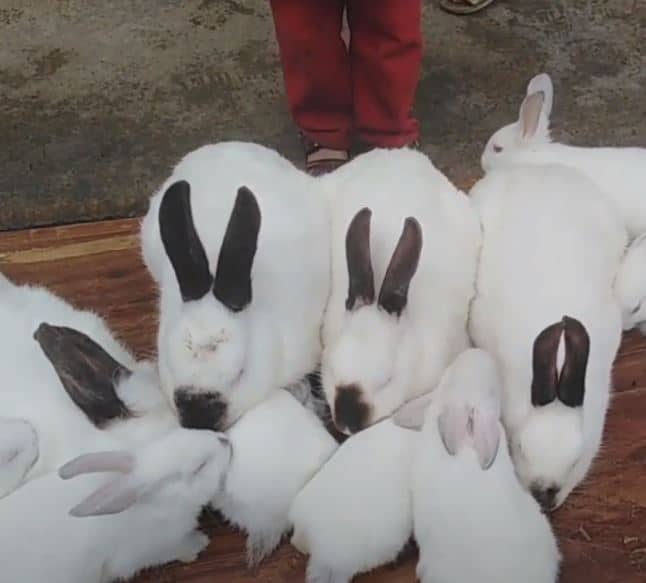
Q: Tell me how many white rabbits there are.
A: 11